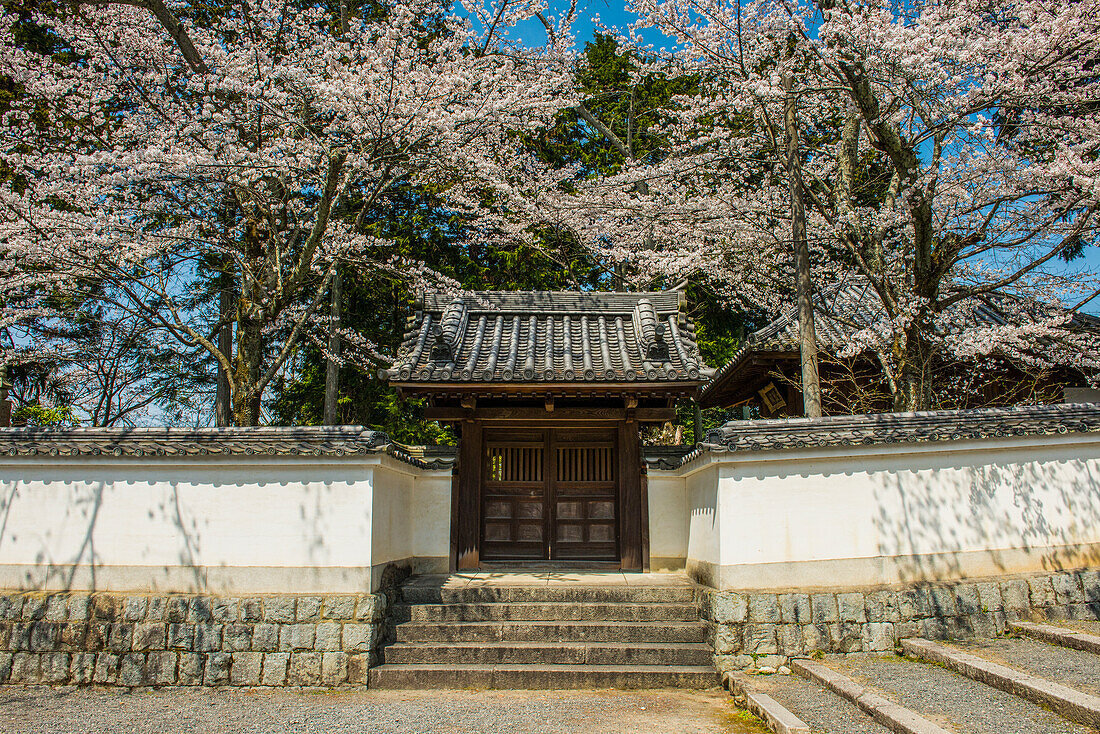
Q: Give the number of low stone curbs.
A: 4